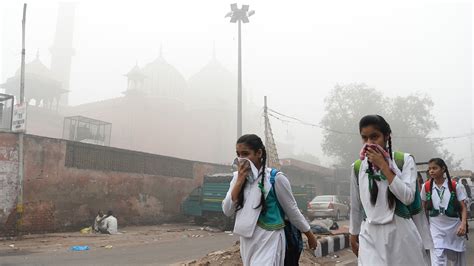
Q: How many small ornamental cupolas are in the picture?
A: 2